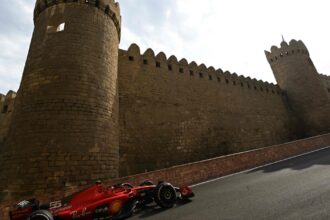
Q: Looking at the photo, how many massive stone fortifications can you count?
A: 2